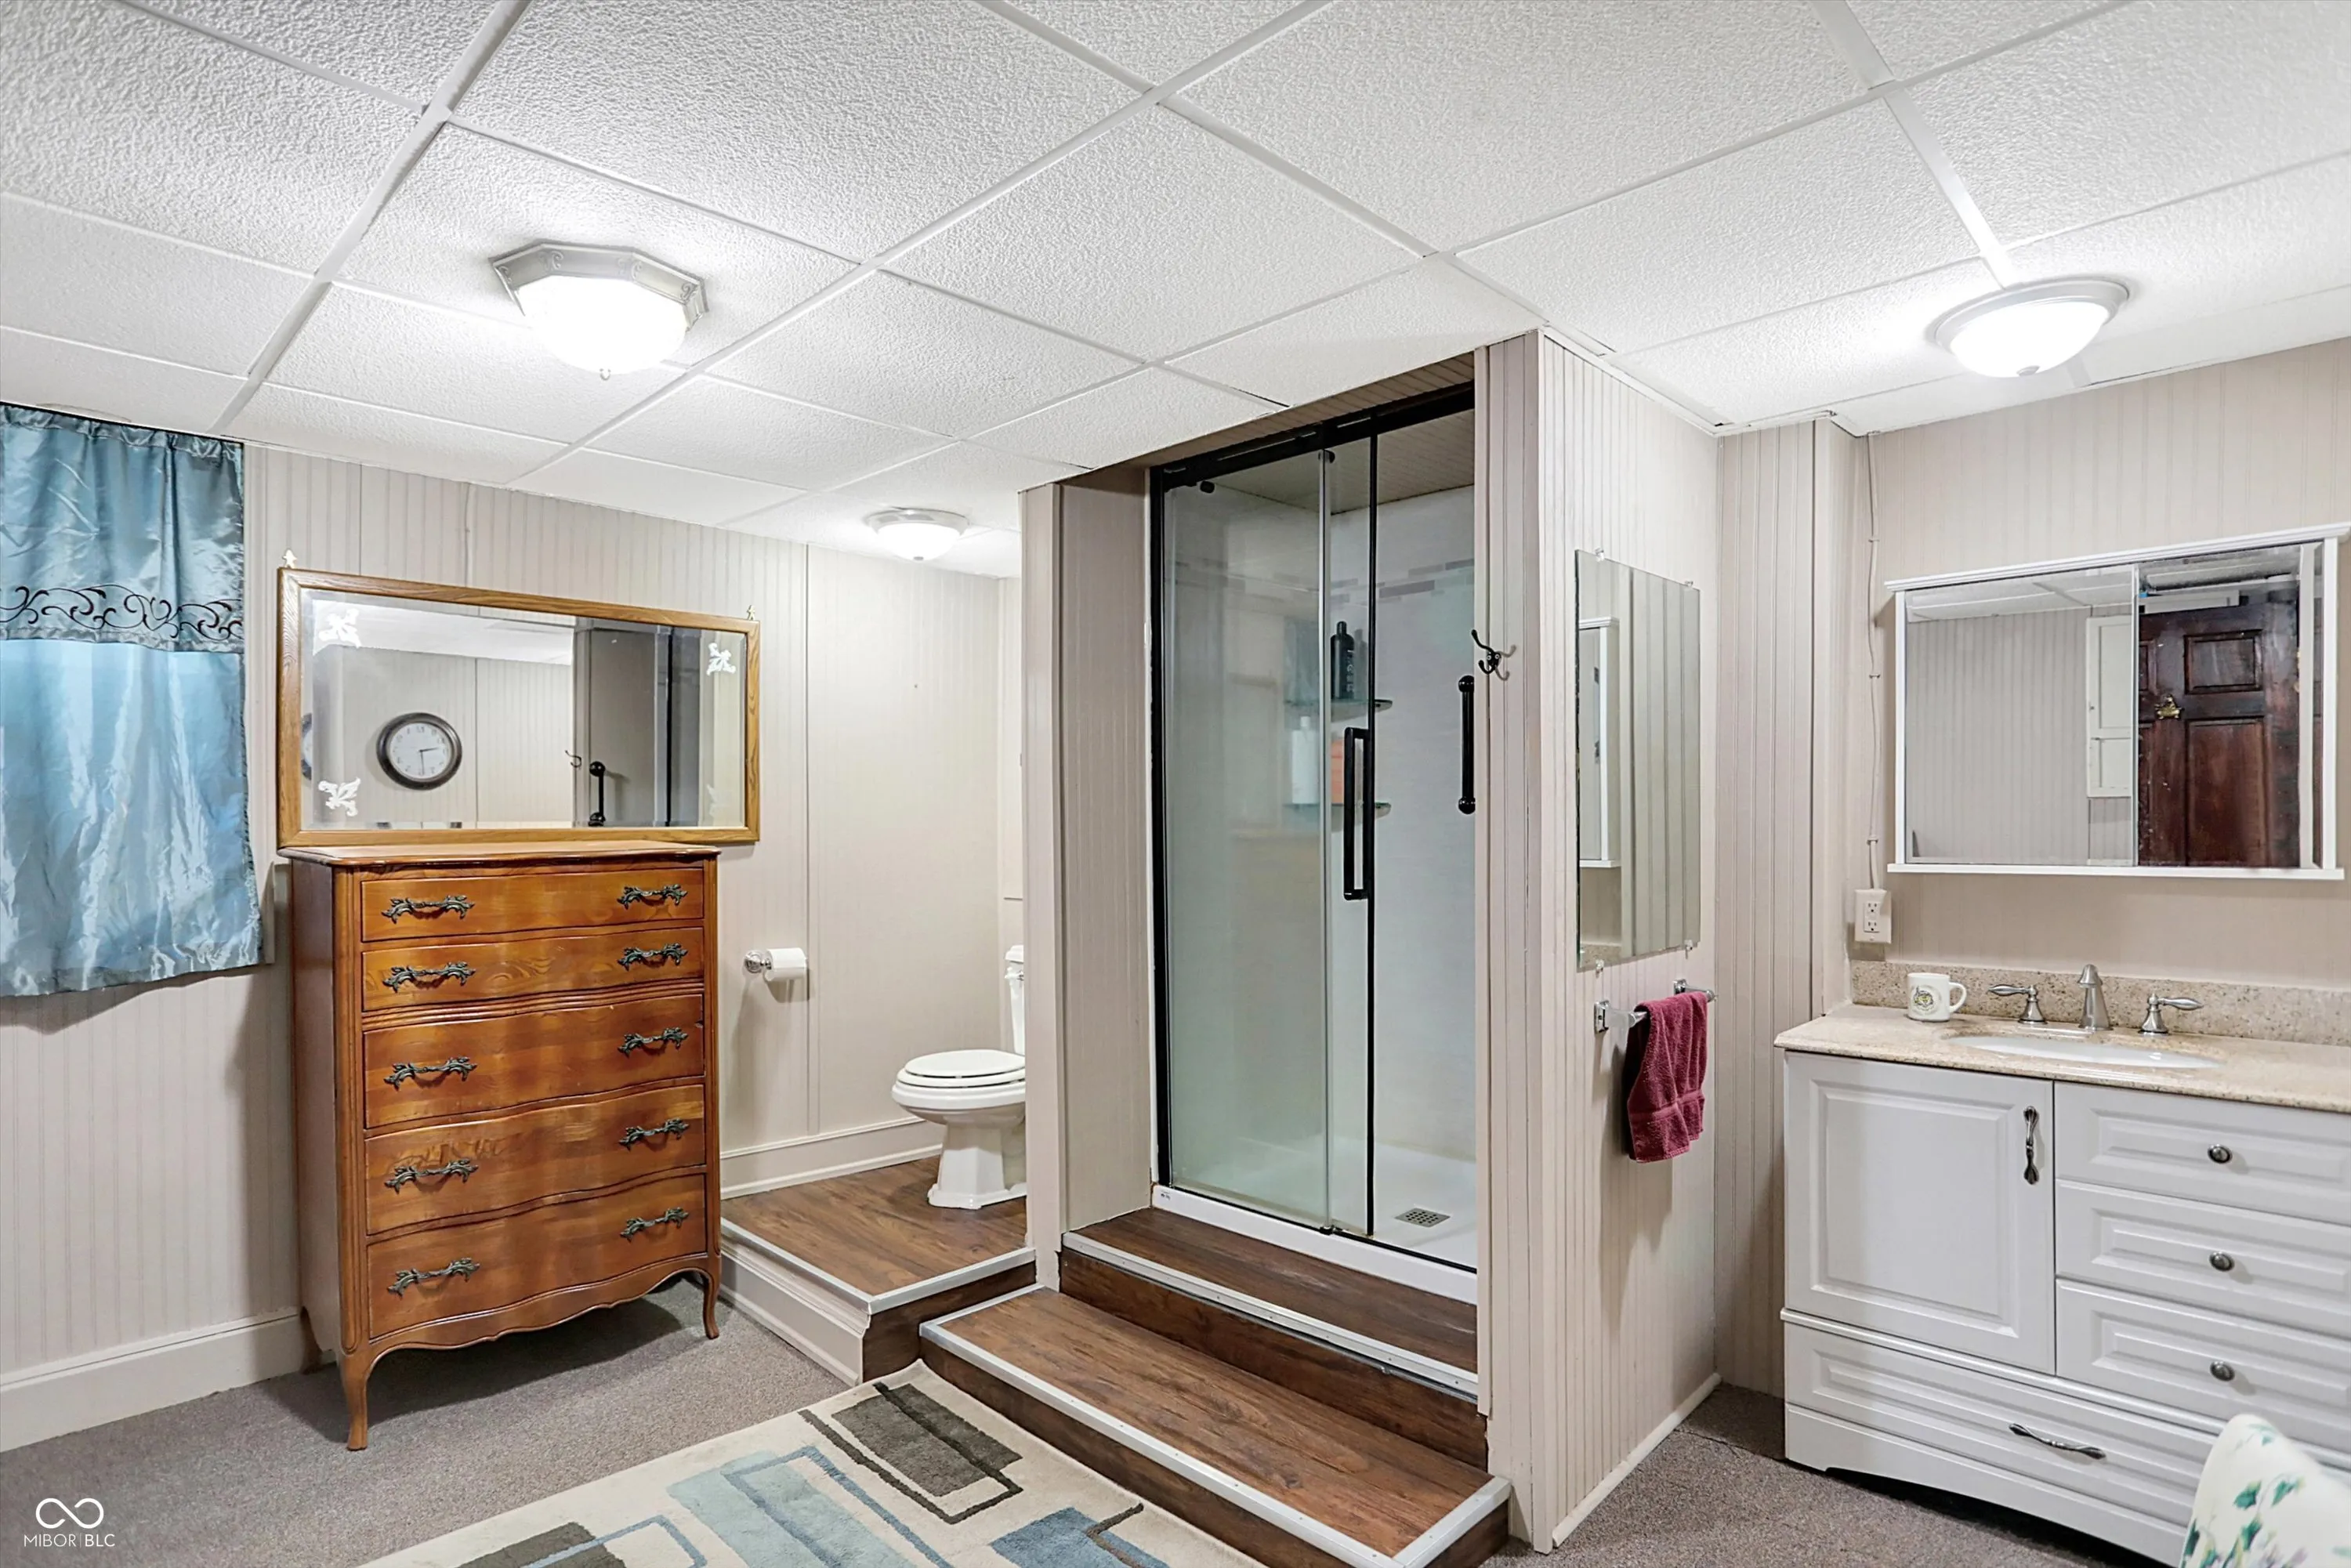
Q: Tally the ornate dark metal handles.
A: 10